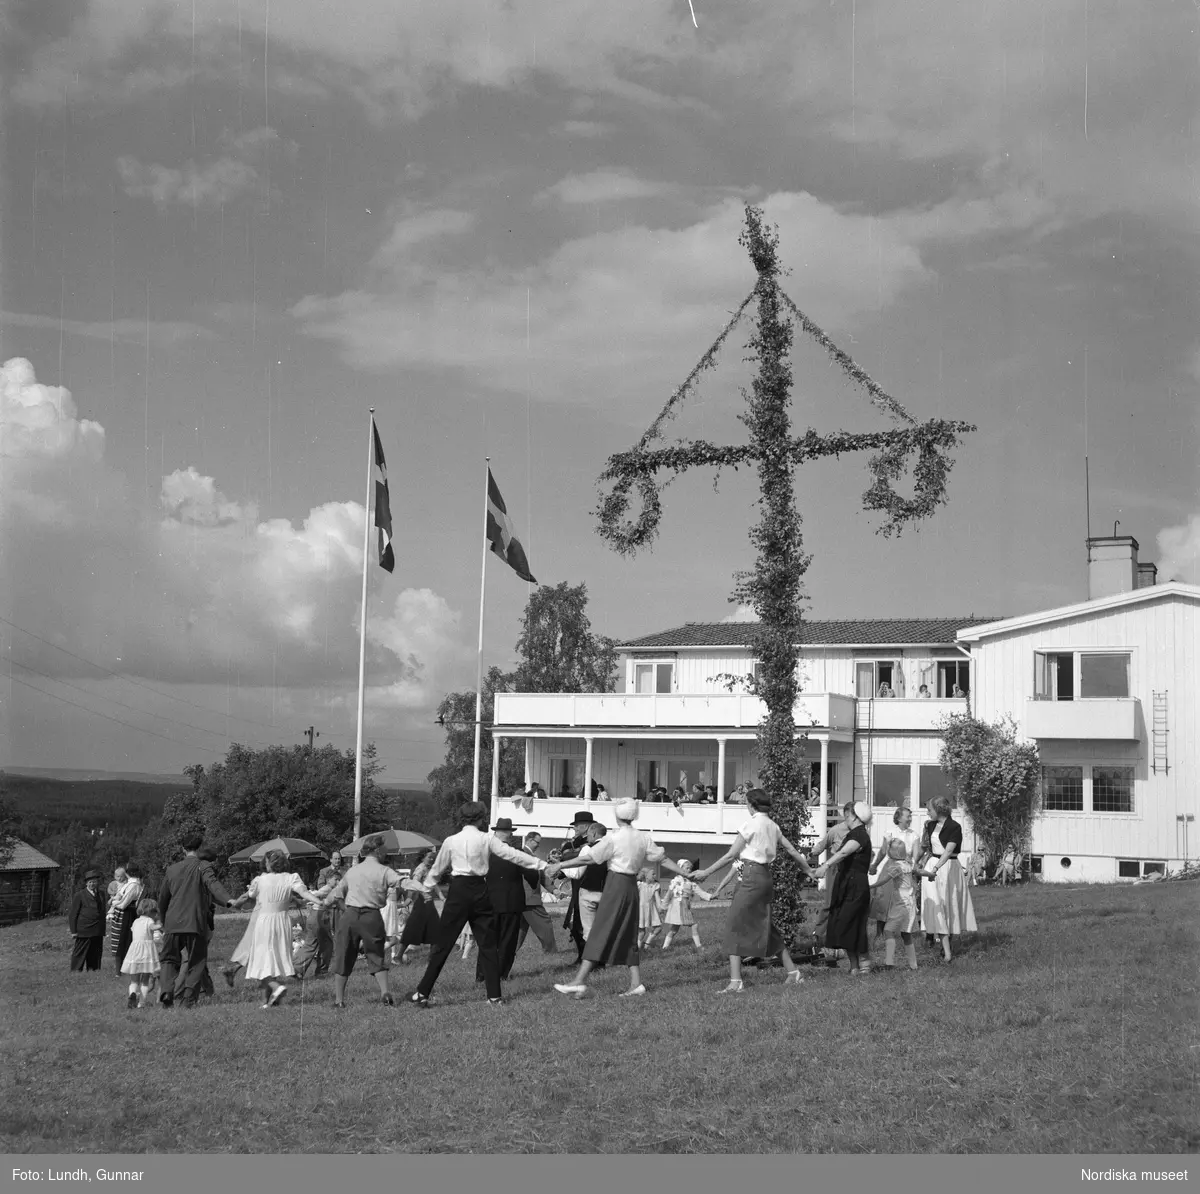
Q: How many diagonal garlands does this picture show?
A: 2